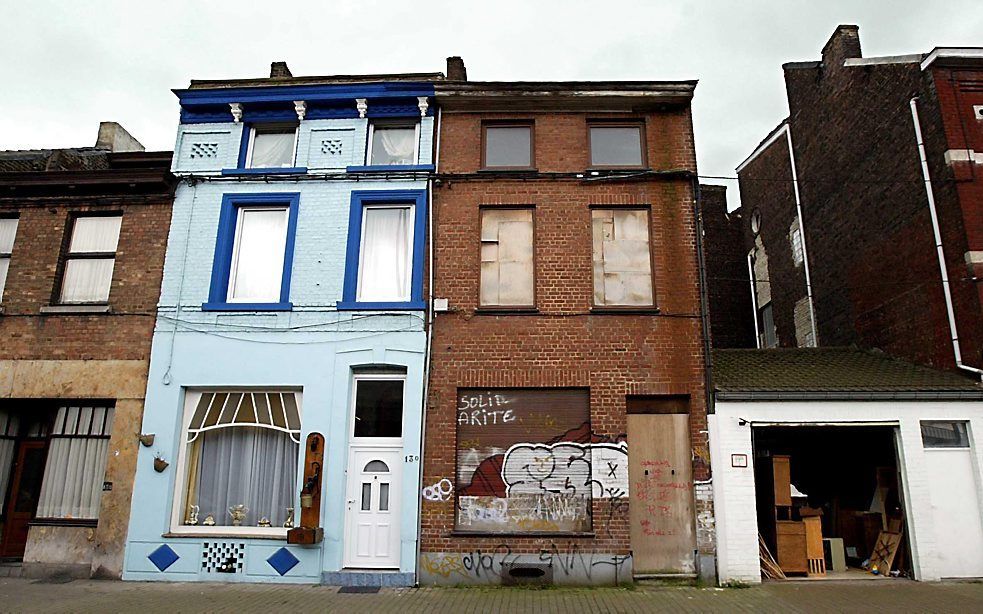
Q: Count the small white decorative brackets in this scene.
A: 4